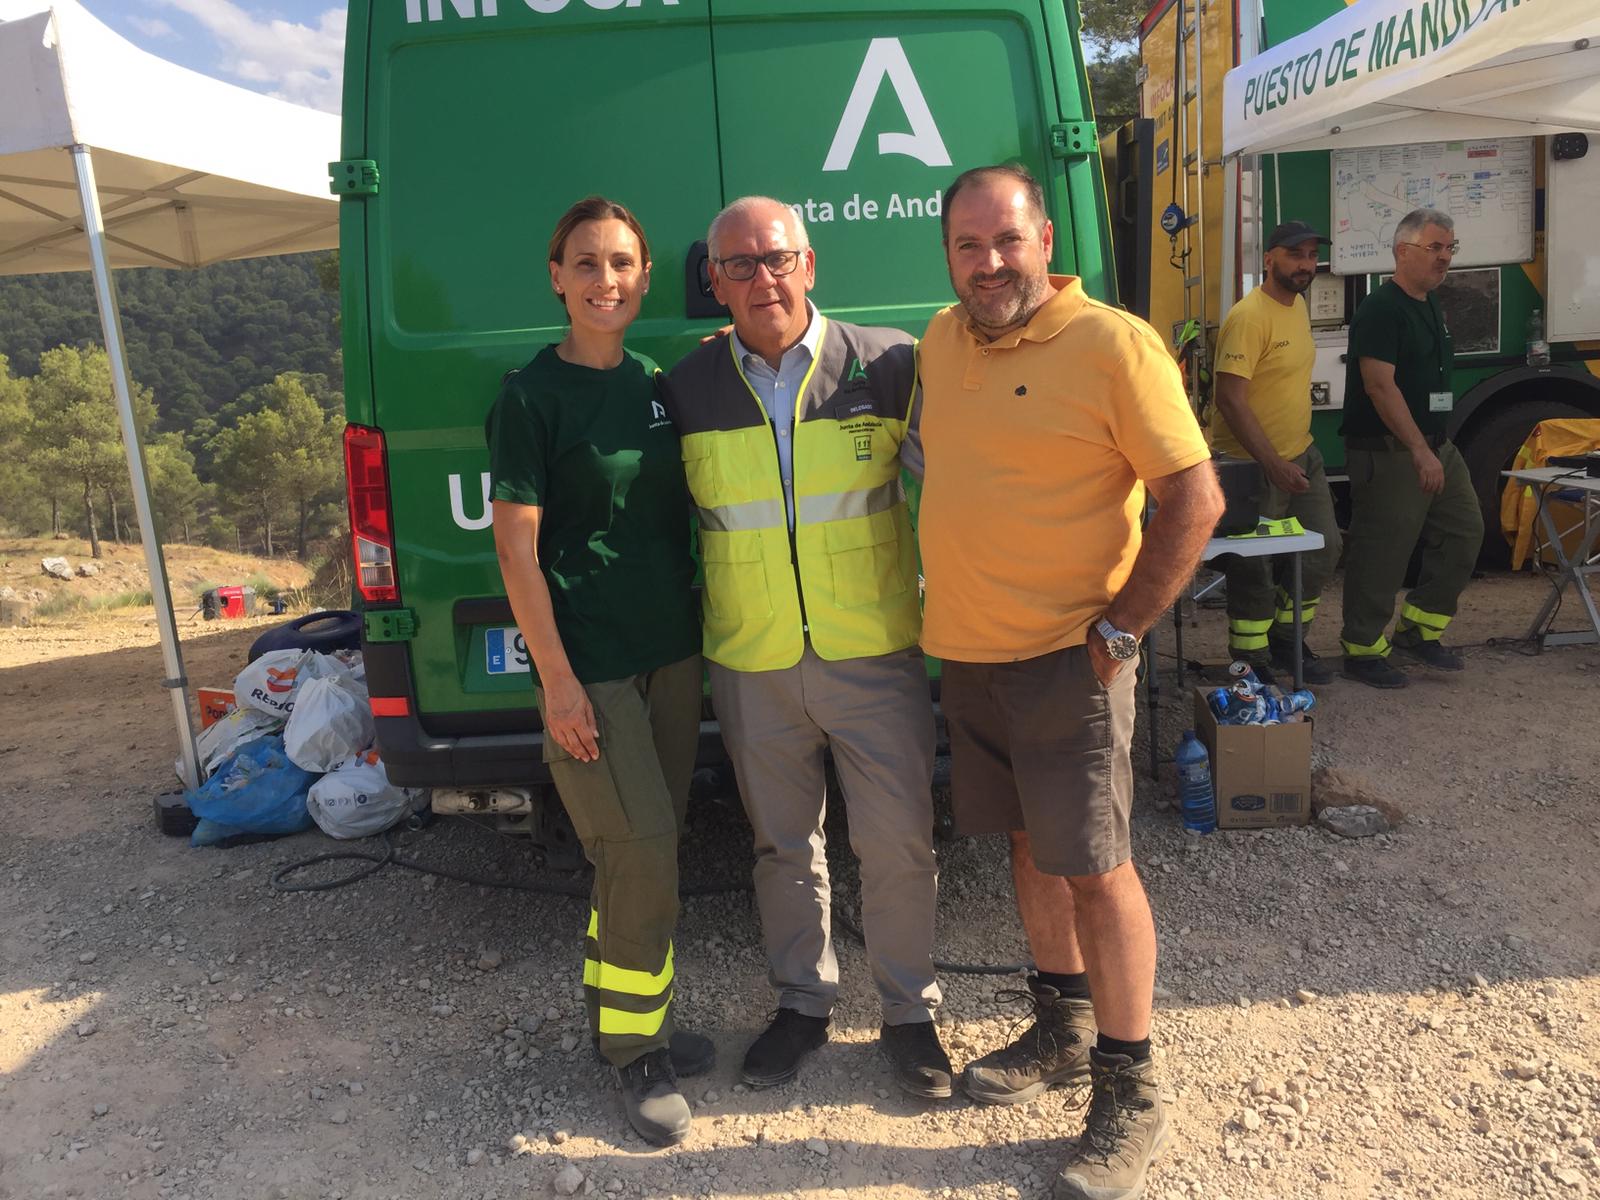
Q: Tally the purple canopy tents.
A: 0